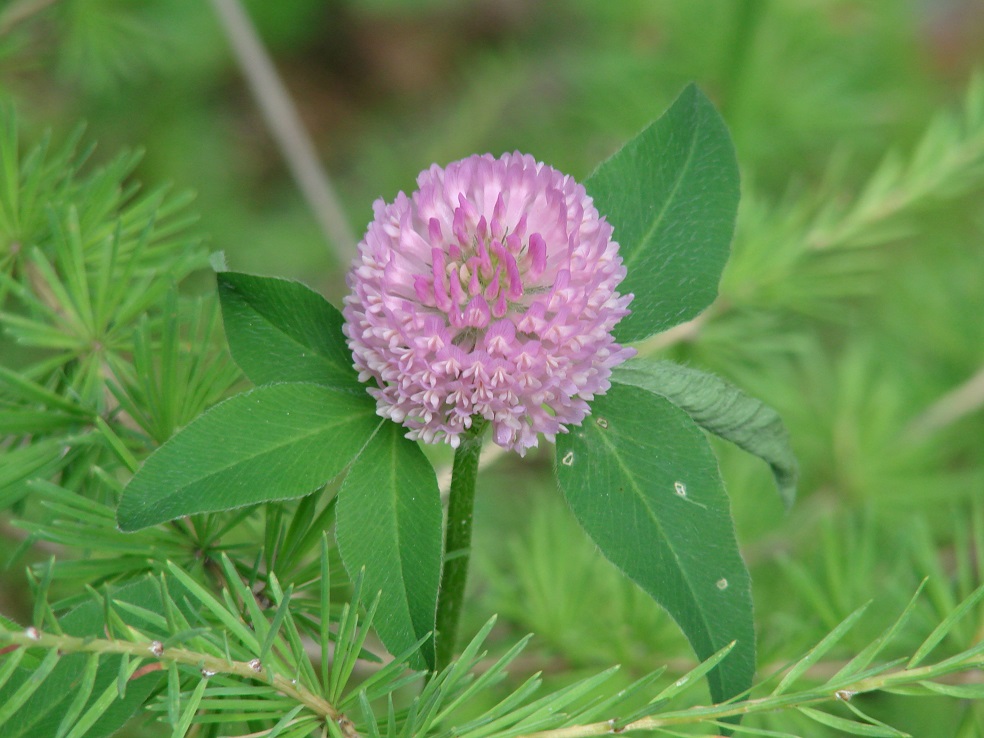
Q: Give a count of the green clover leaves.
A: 6